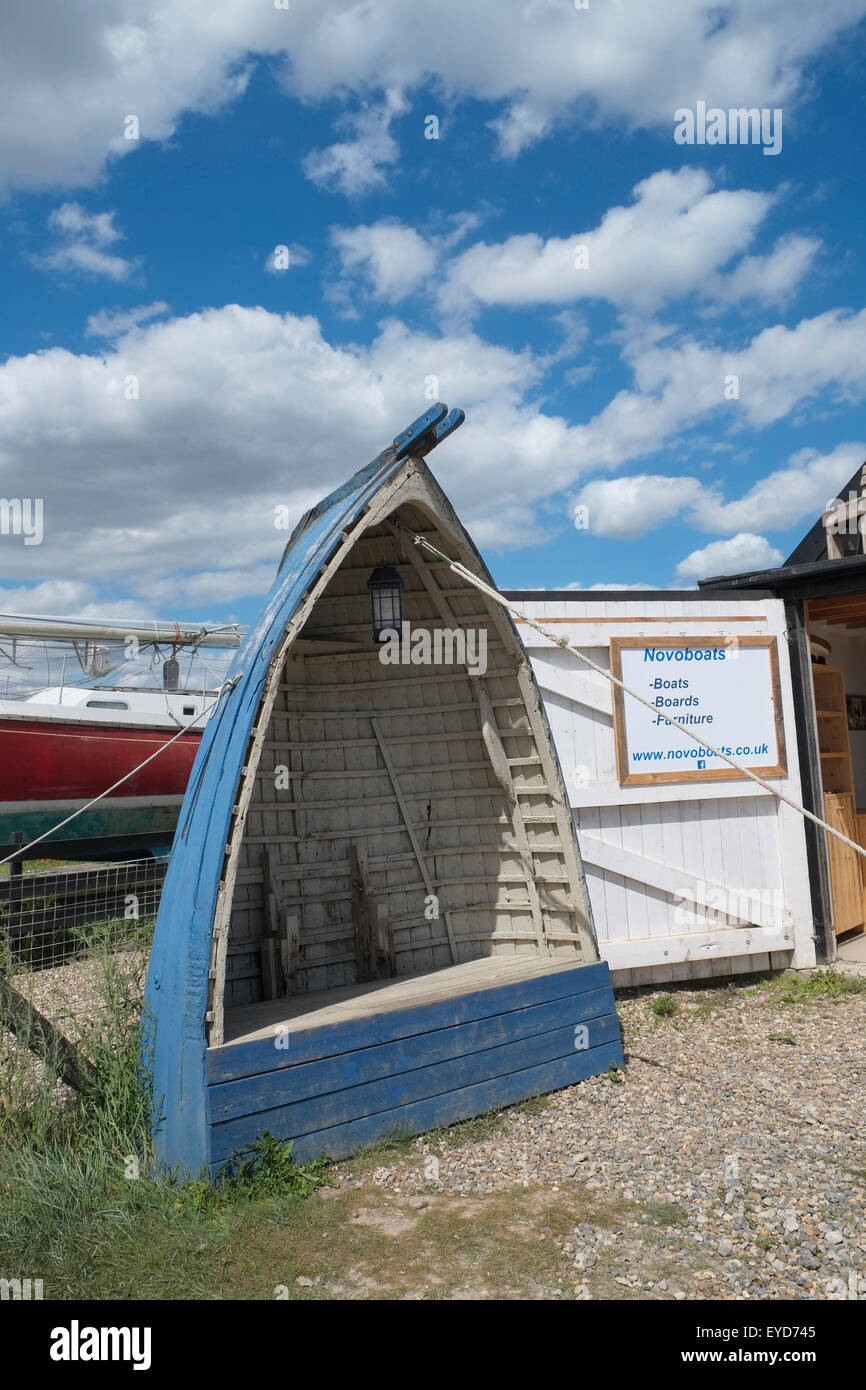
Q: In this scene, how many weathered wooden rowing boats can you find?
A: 1